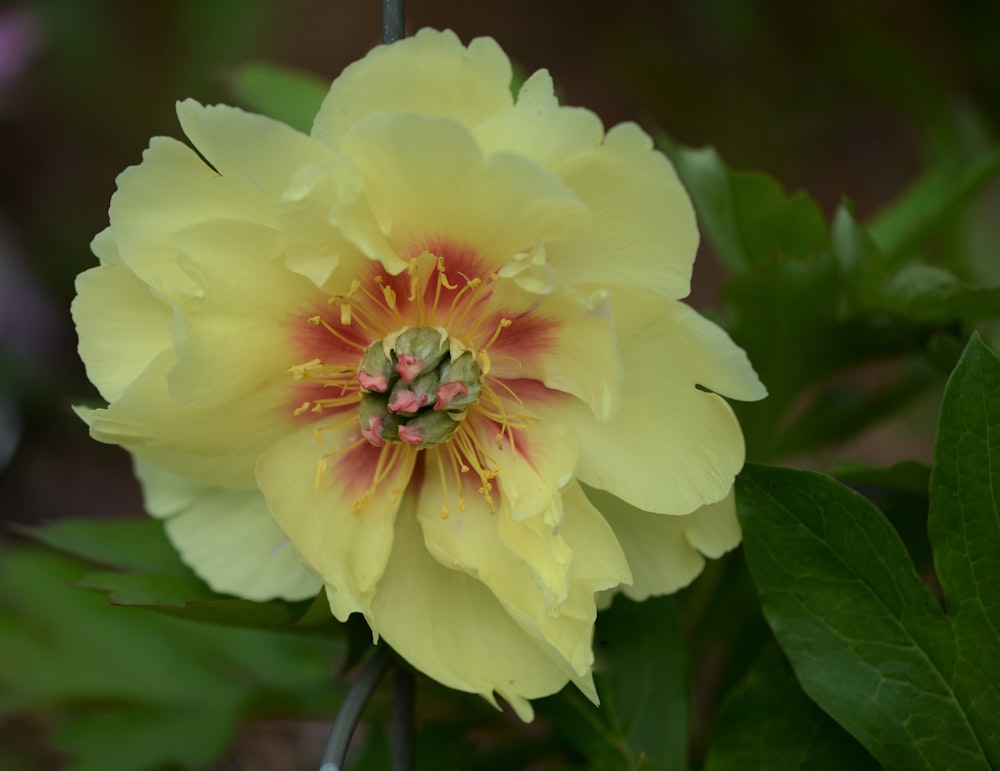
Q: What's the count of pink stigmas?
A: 6